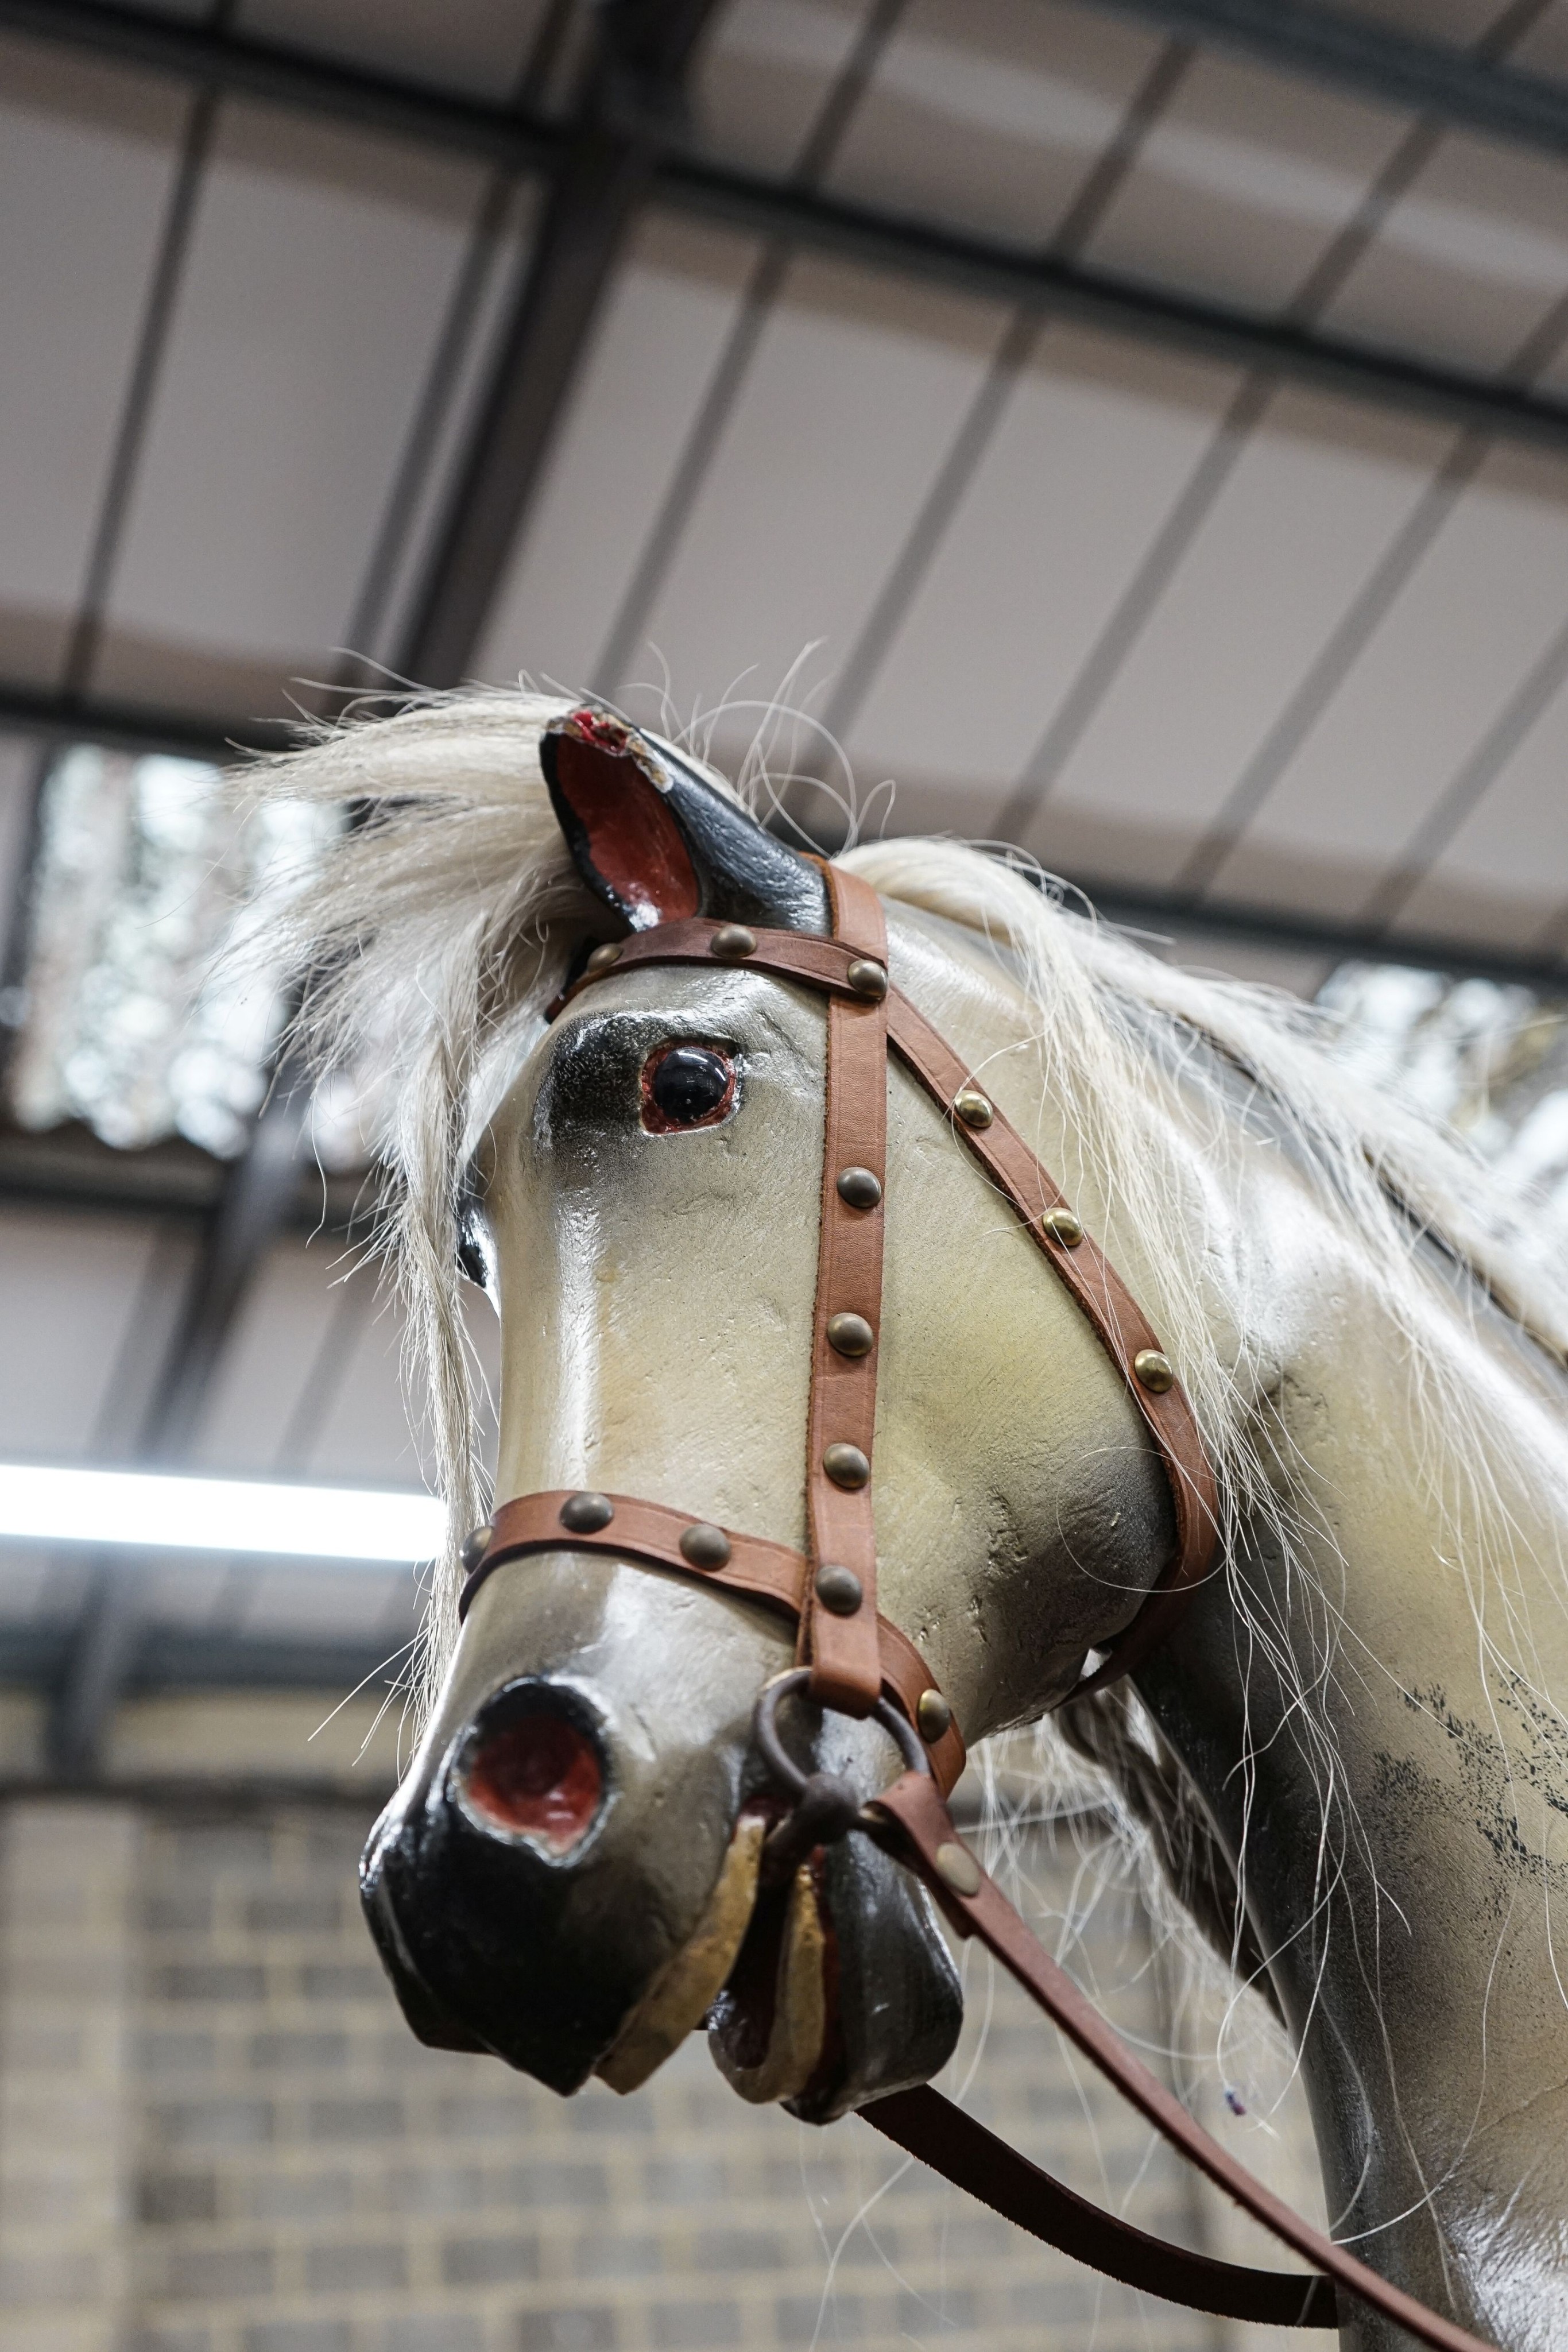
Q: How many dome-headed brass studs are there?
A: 15